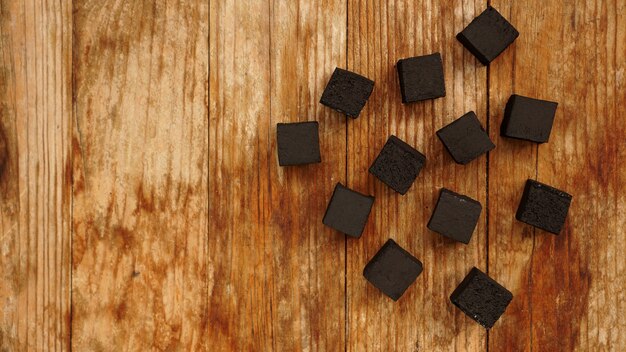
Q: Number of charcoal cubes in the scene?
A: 12